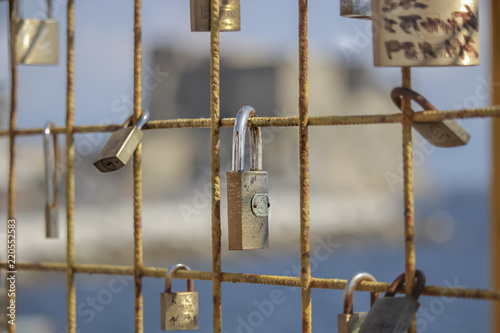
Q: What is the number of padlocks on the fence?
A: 11